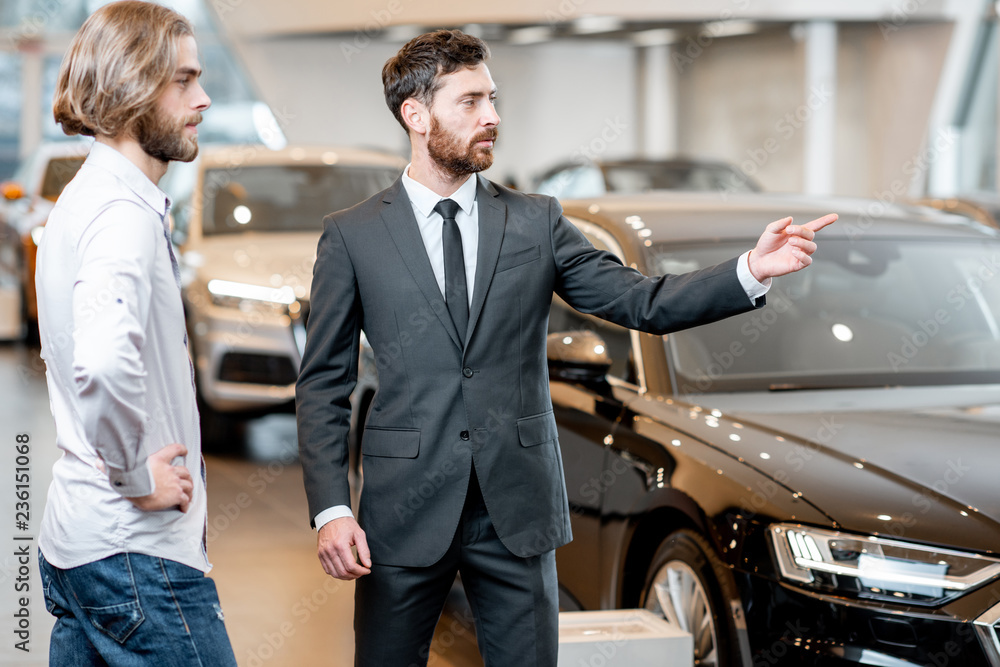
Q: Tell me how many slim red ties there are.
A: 0